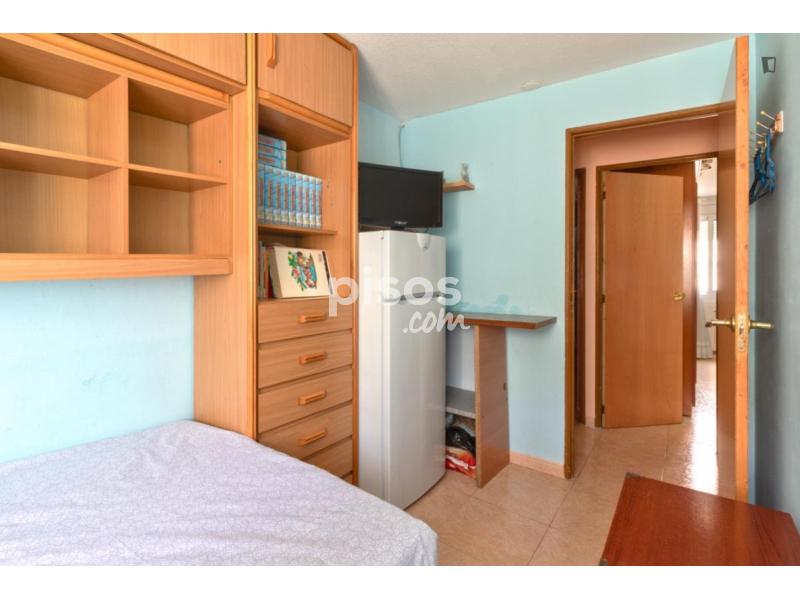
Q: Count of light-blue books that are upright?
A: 9